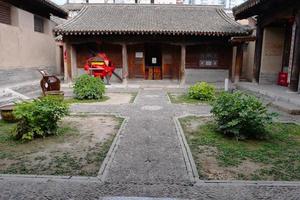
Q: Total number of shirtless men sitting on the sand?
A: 0